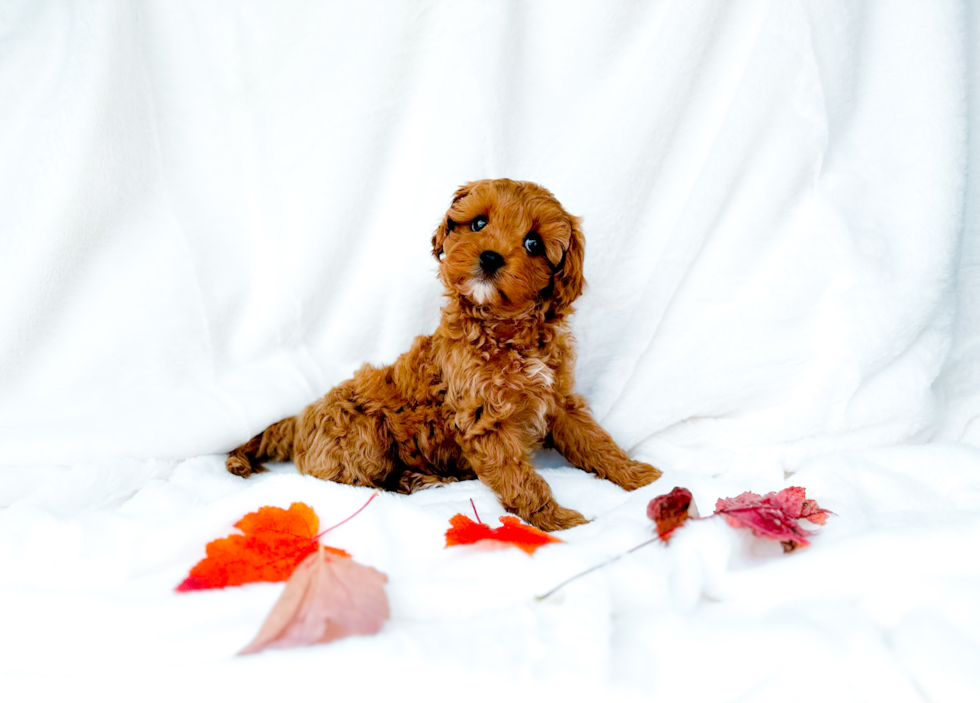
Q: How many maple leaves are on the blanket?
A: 5